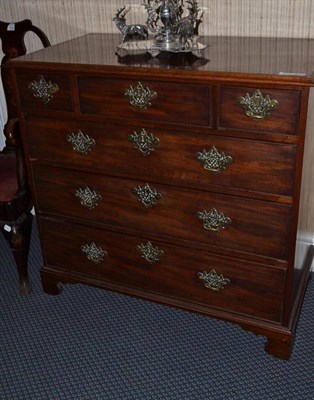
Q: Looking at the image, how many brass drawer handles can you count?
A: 12